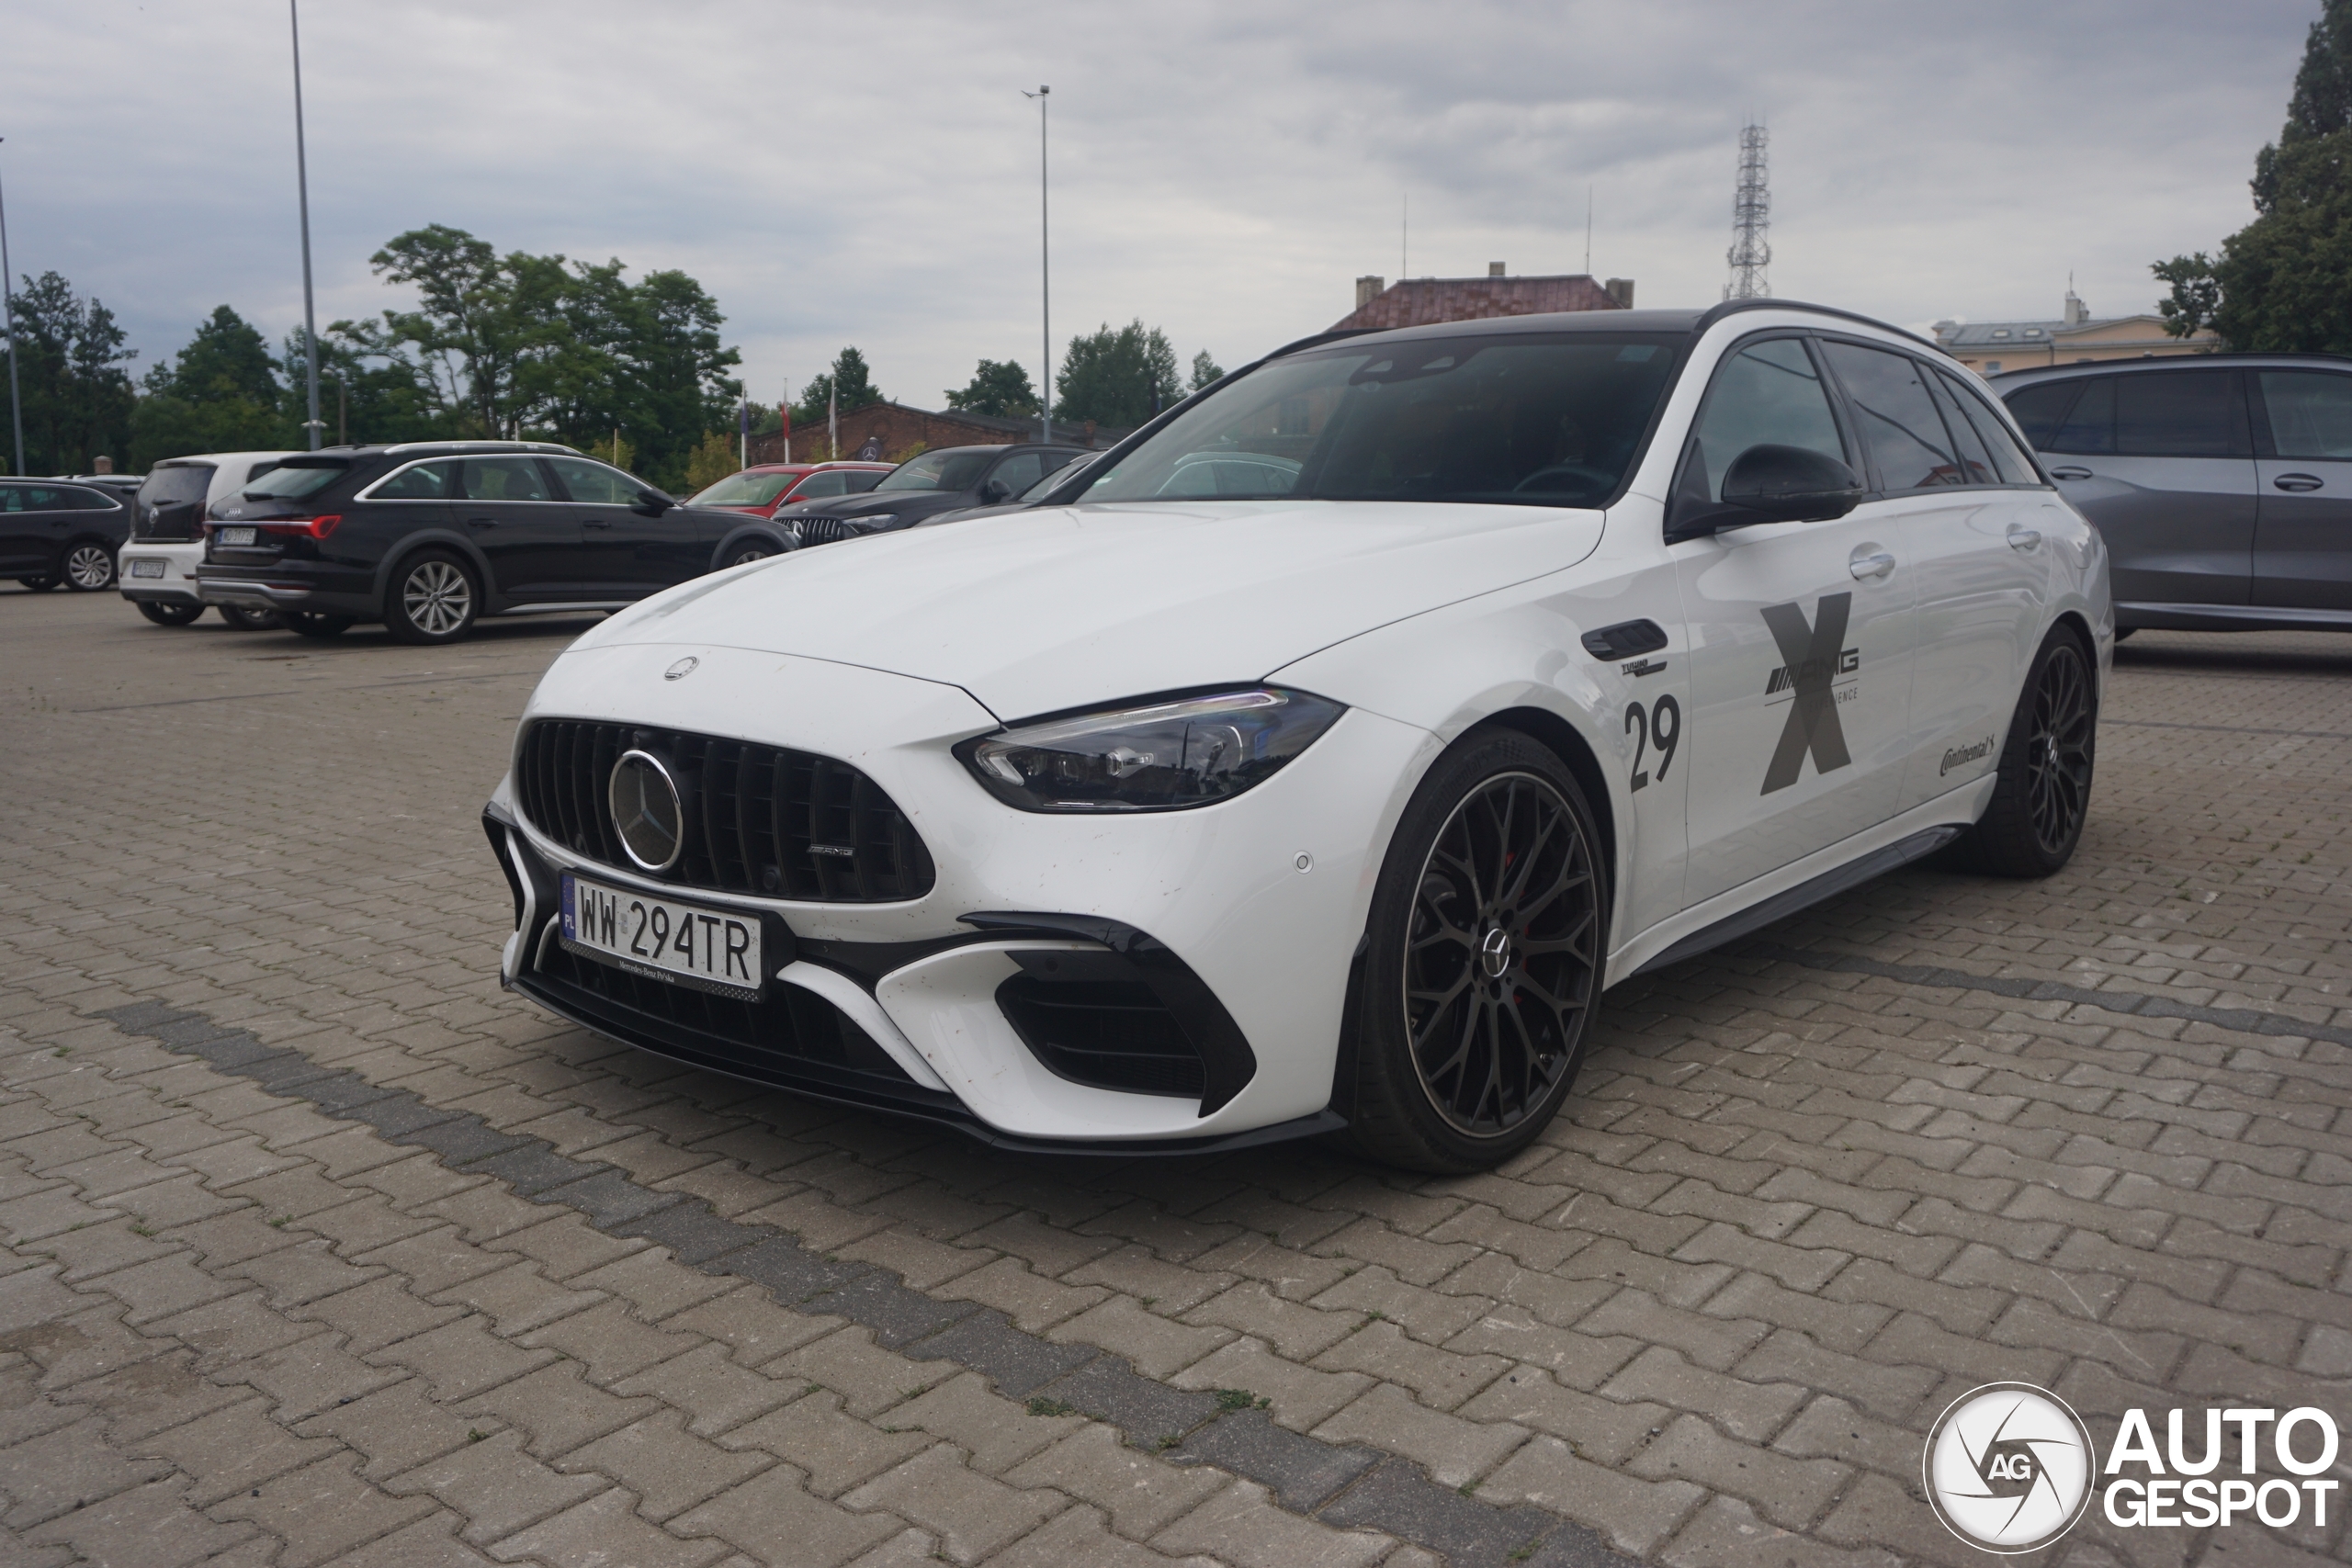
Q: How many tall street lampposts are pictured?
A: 3